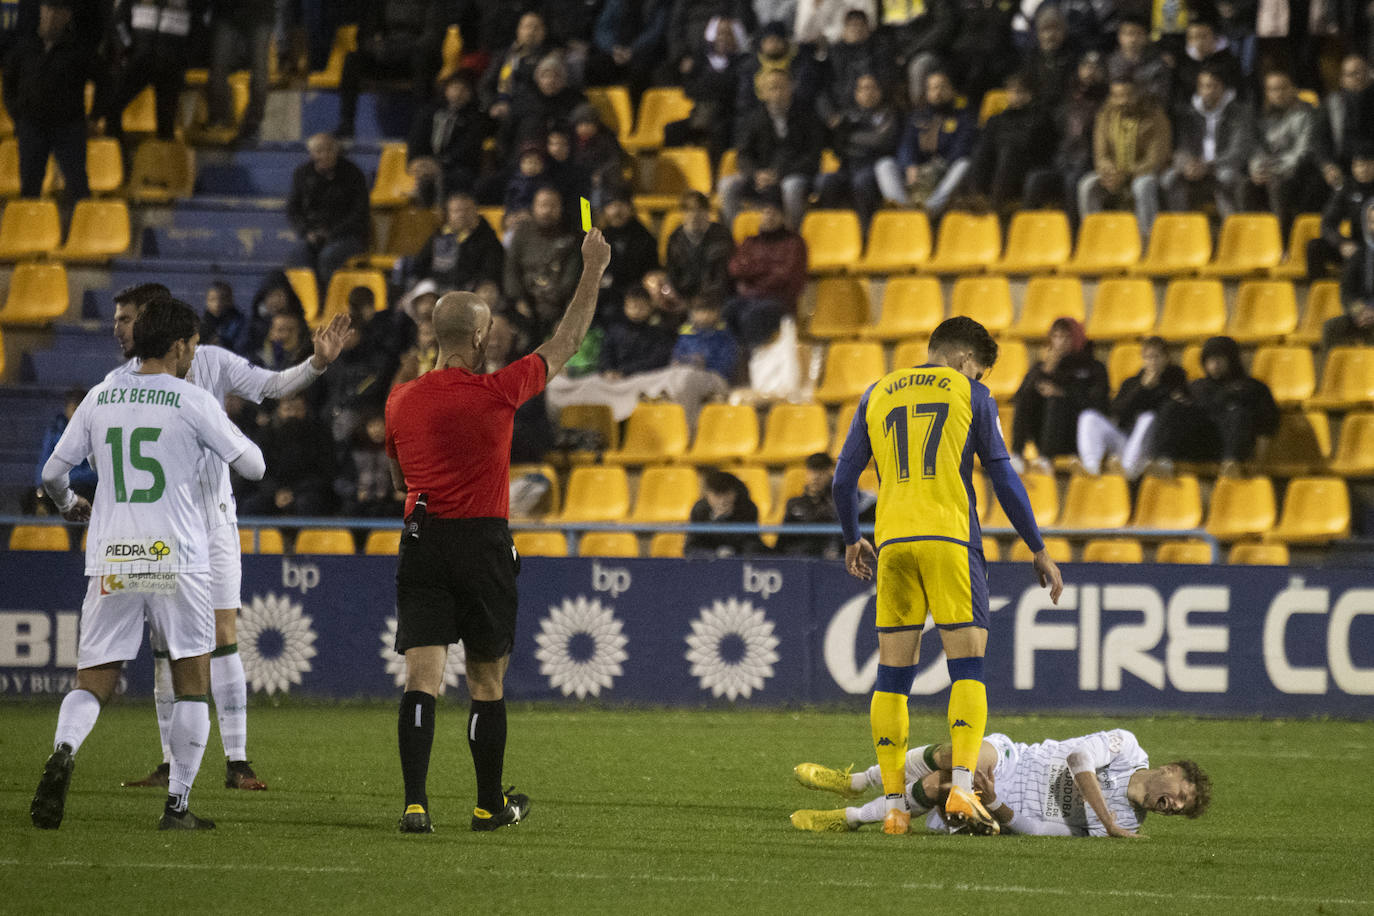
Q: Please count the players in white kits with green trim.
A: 3